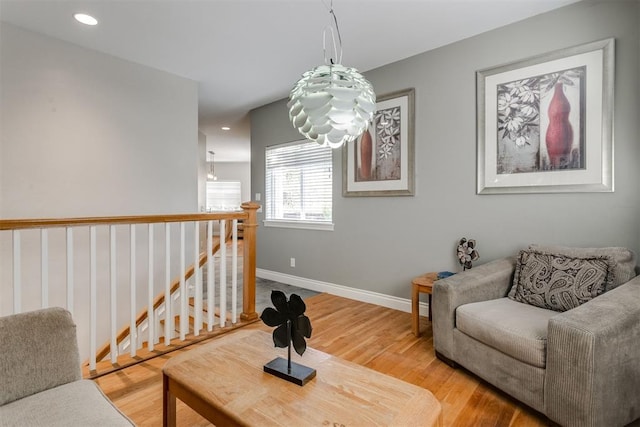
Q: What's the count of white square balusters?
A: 13